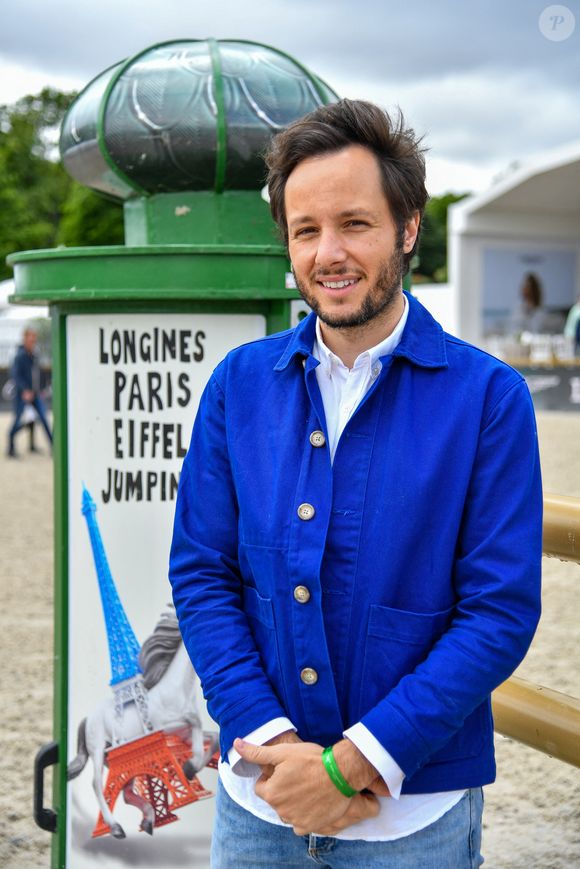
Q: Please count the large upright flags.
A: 0